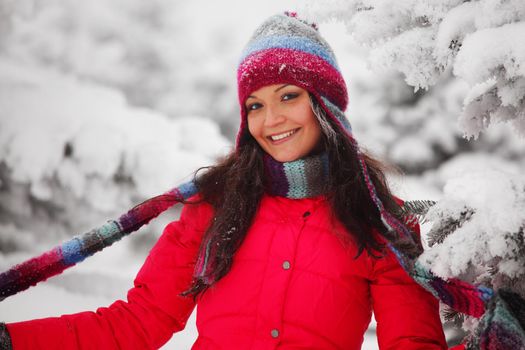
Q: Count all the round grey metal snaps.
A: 2